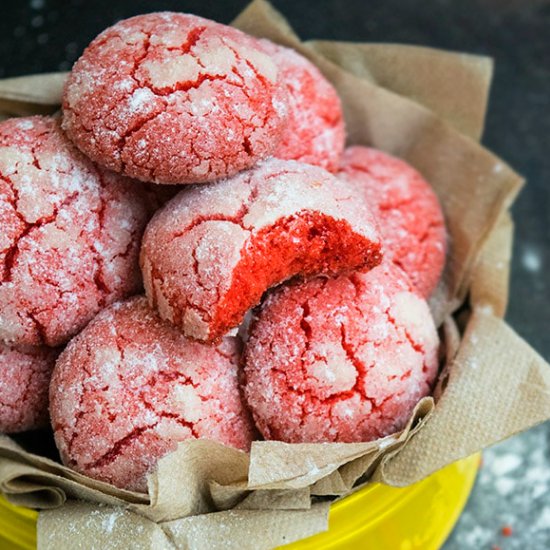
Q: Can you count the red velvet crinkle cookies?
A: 8